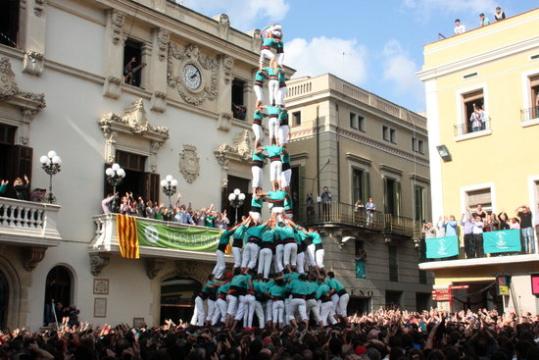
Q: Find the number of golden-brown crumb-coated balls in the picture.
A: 0